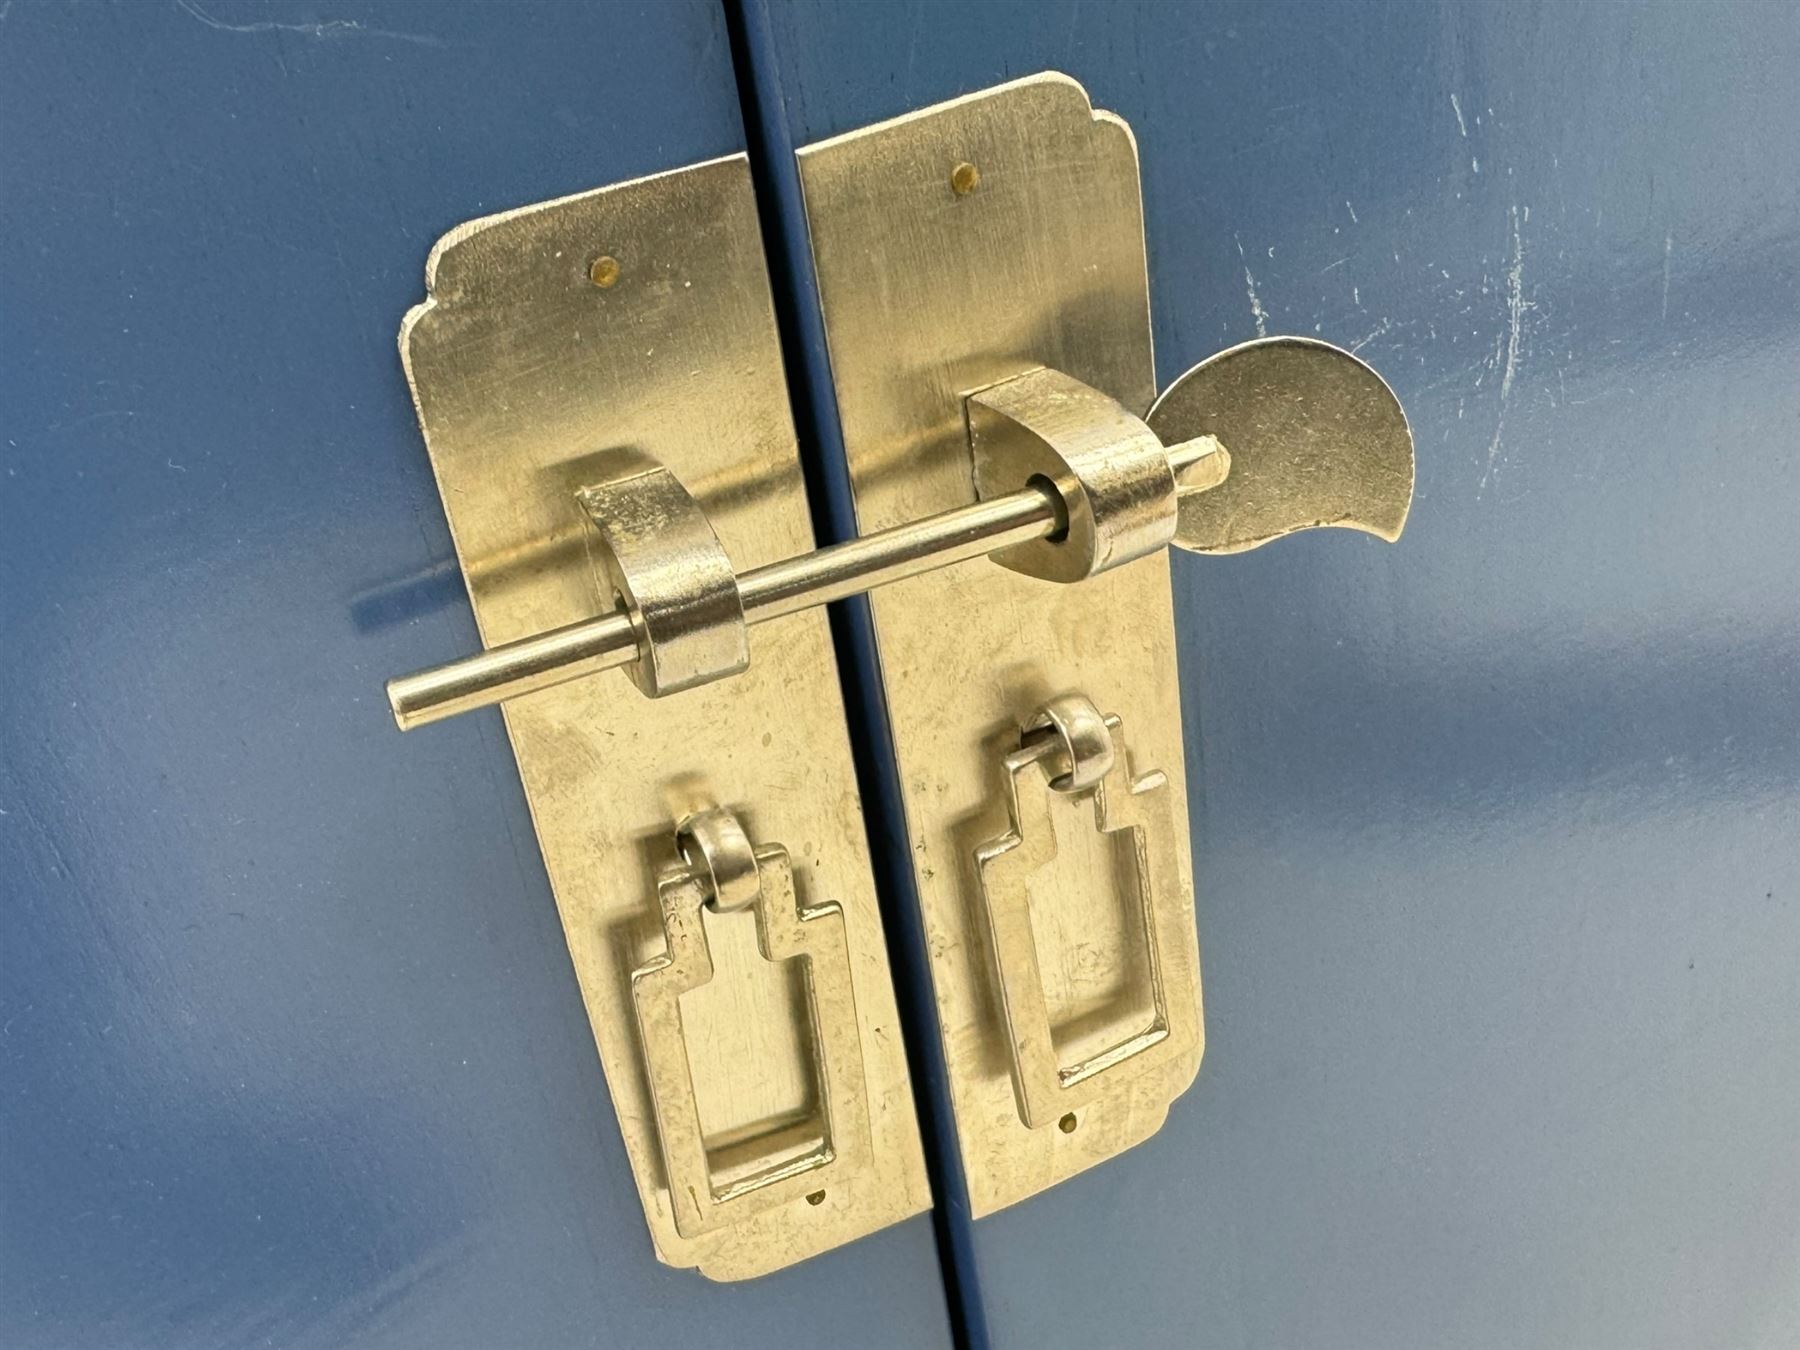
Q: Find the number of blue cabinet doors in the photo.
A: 2